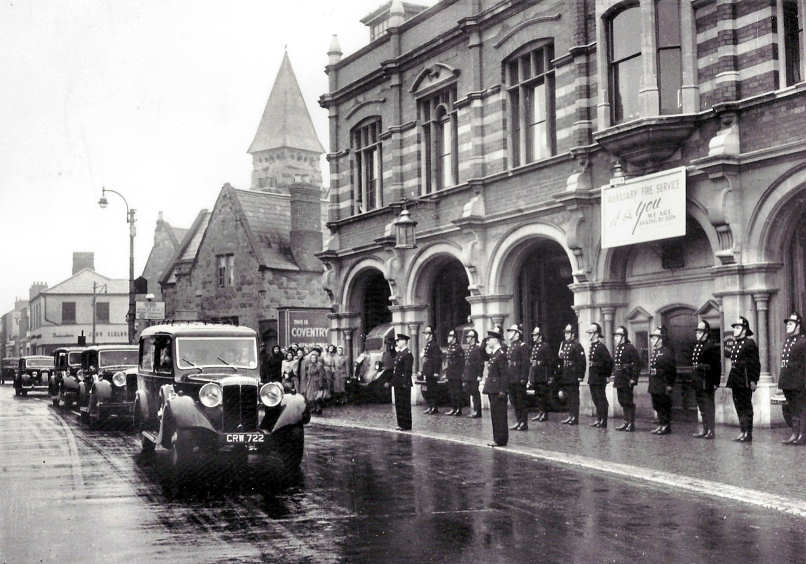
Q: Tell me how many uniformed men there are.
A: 14